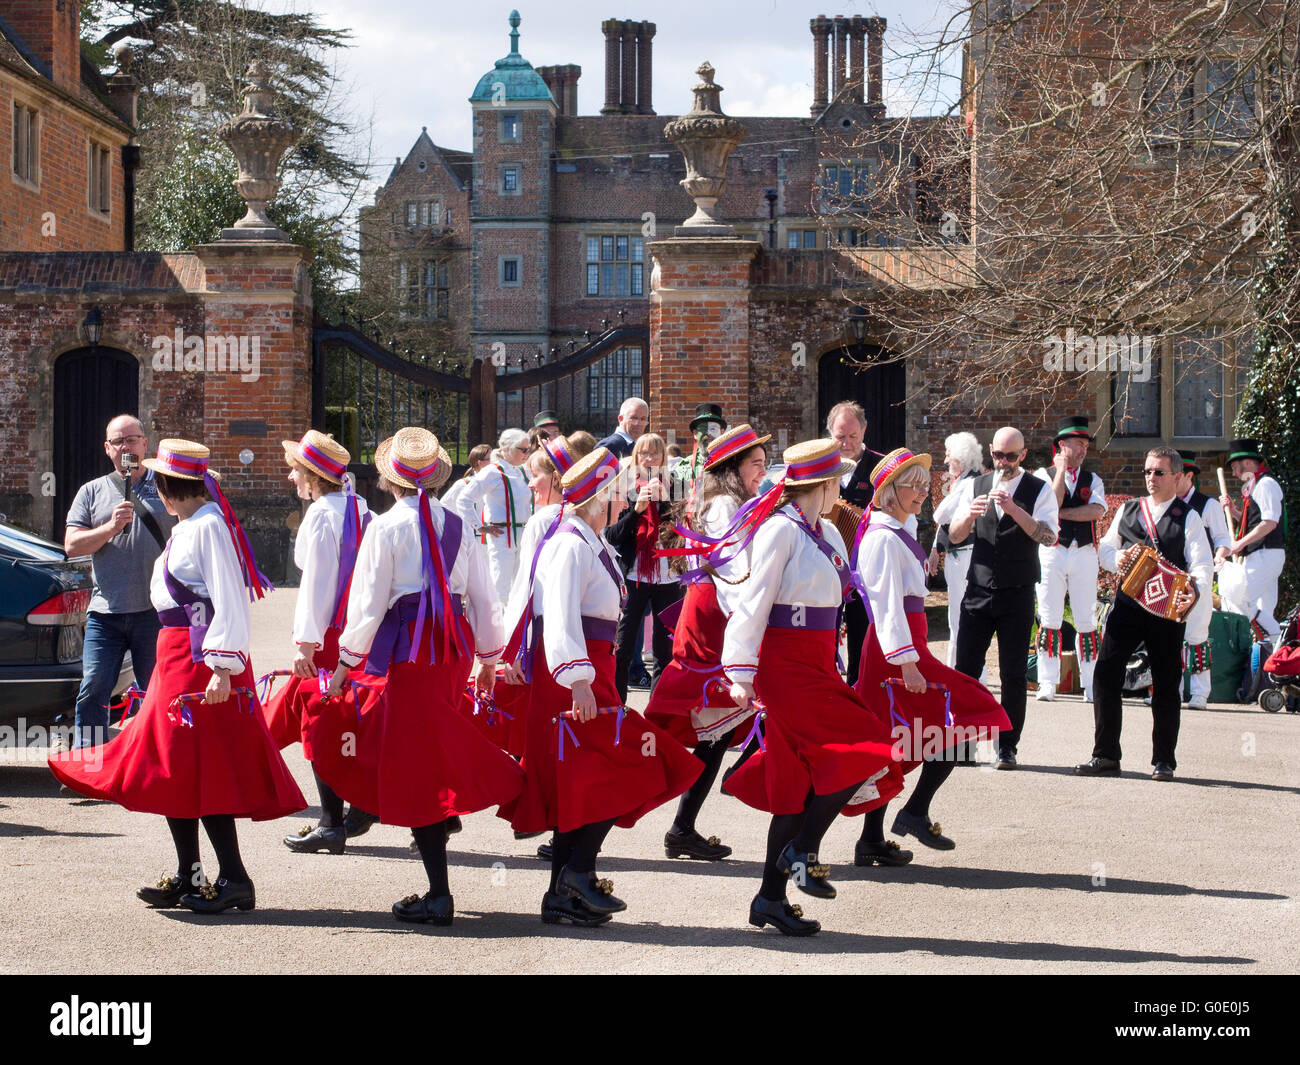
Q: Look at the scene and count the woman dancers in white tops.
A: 8